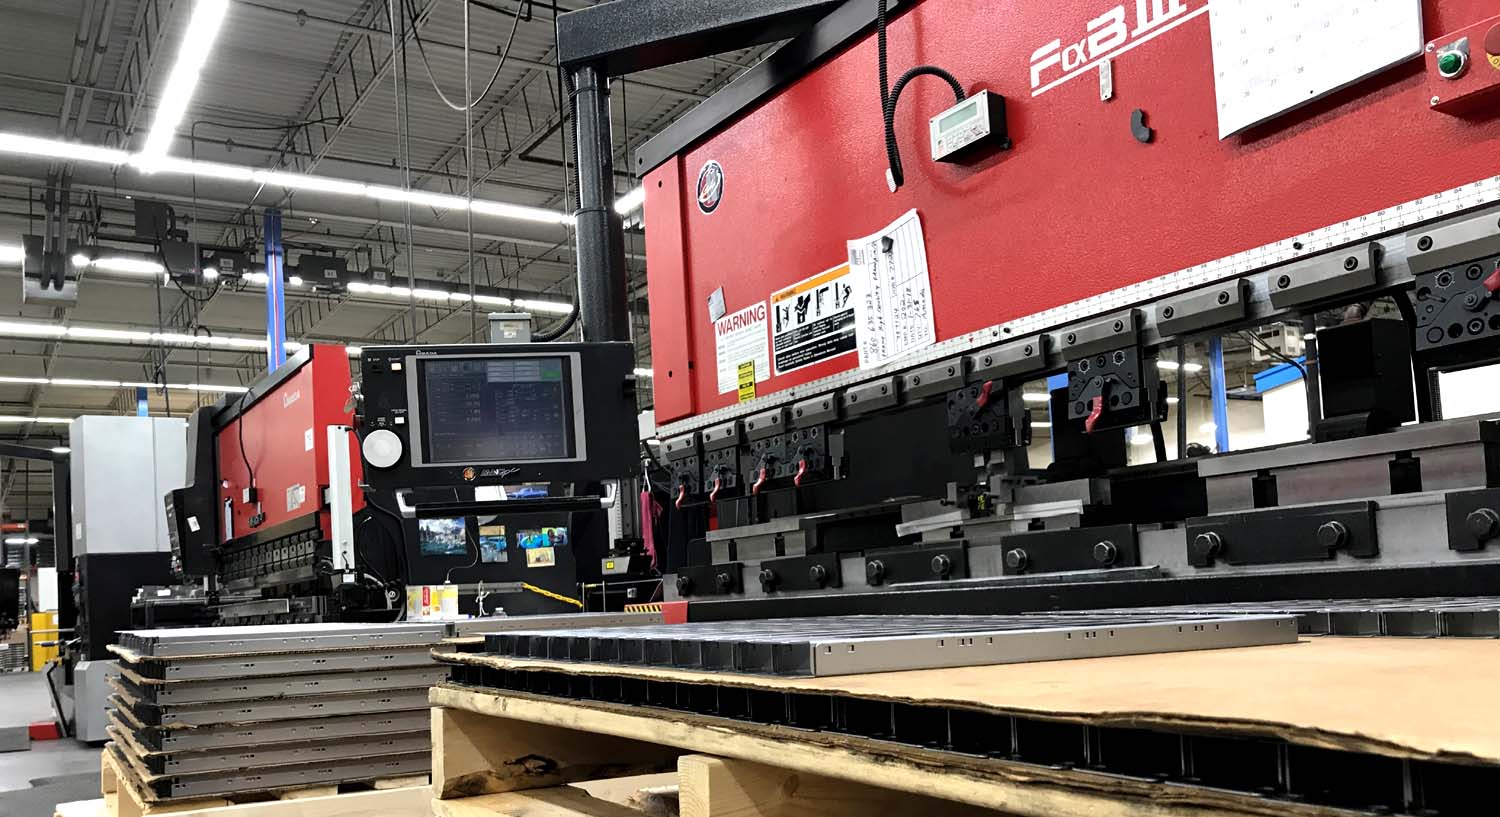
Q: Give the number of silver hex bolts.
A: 11